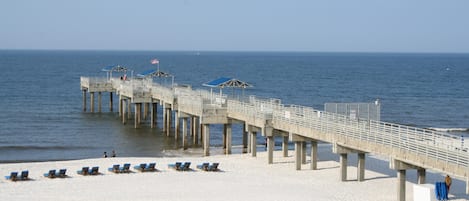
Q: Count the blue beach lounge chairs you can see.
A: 14